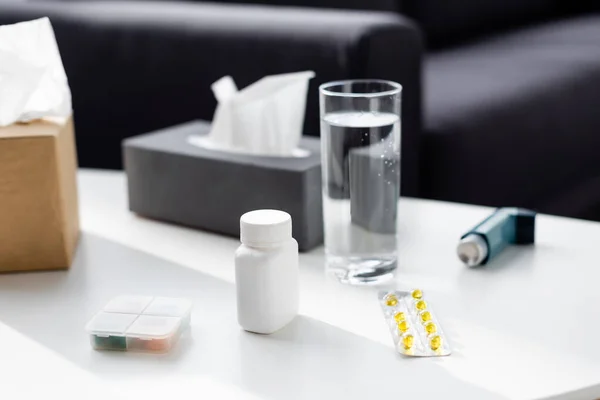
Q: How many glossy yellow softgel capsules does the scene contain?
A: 9